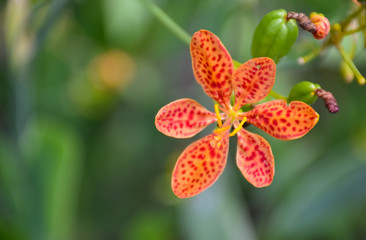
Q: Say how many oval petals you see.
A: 6